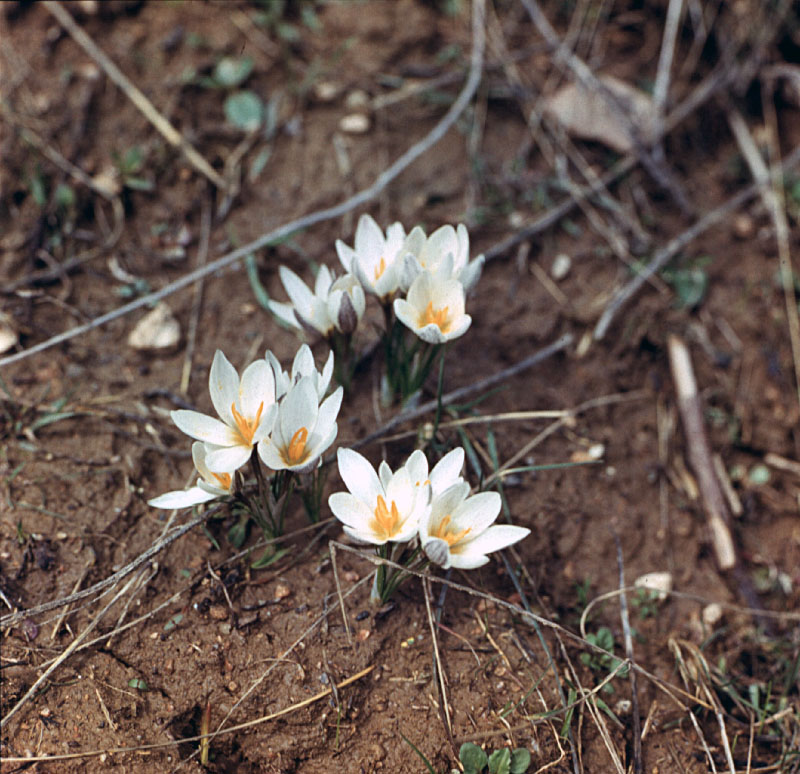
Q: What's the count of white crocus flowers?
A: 12